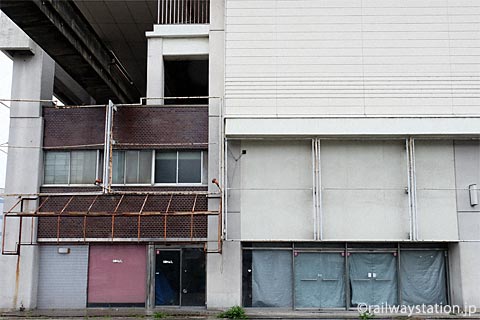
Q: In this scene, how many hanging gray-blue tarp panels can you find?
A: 4